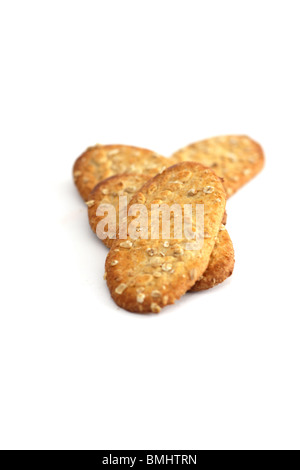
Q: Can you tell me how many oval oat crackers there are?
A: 4